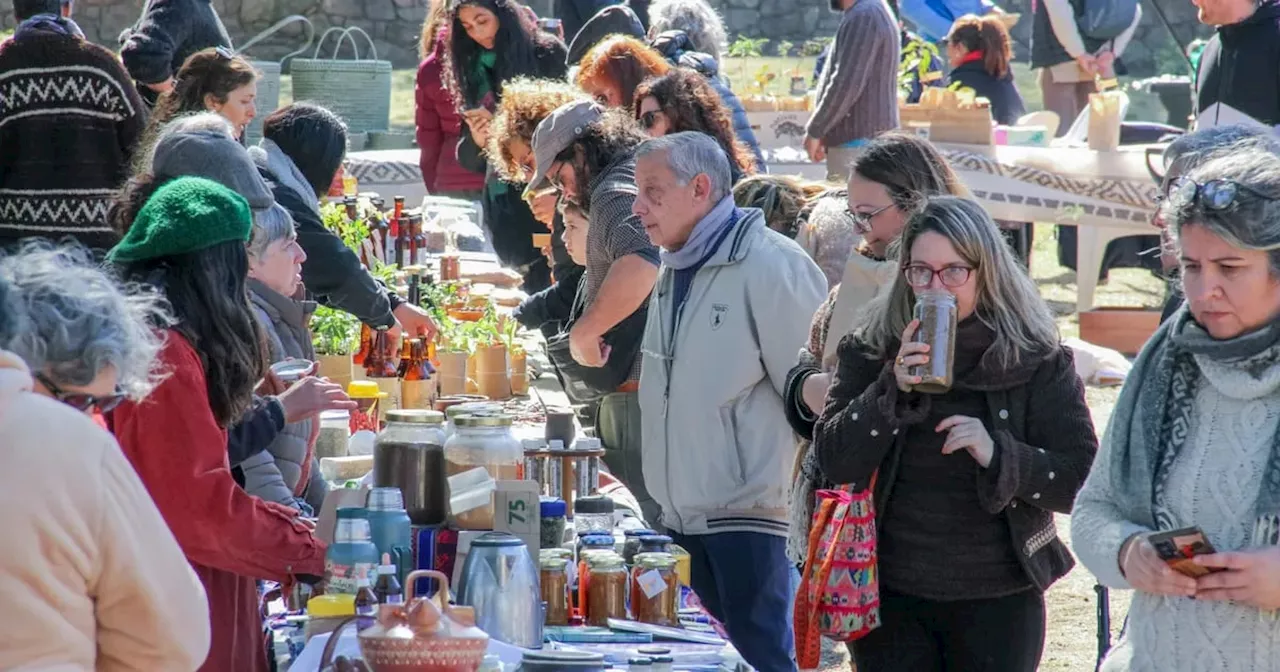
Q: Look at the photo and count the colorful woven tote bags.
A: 1